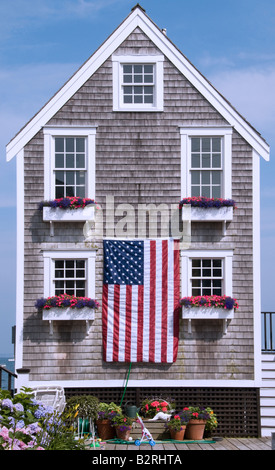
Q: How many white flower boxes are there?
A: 4